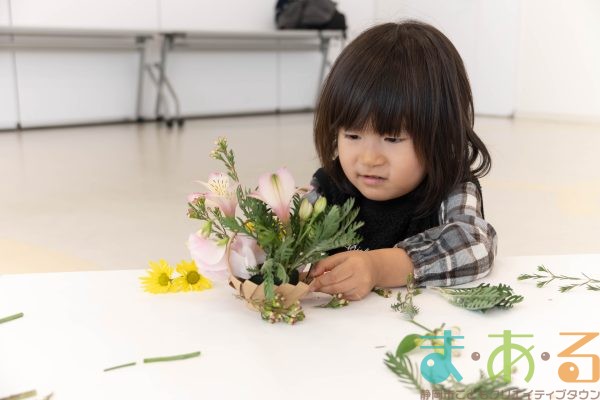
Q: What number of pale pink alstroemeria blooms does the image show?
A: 2